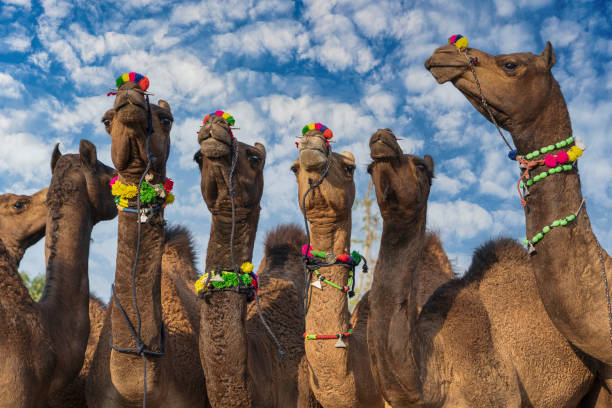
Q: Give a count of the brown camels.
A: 7